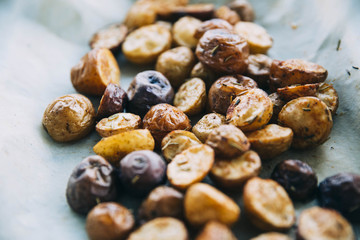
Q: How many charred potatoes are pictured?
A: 5